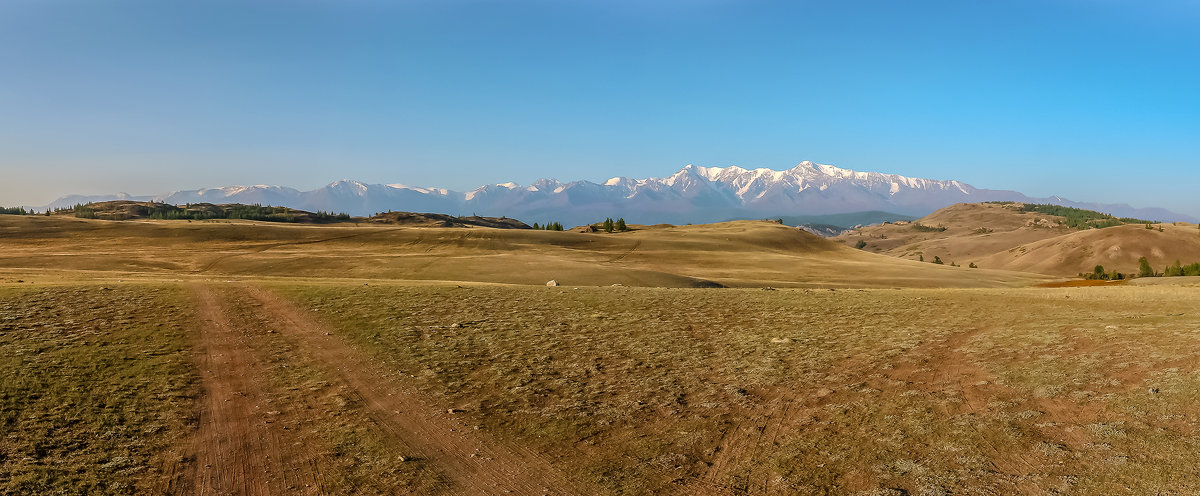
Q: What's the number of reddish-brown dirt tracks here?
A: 2